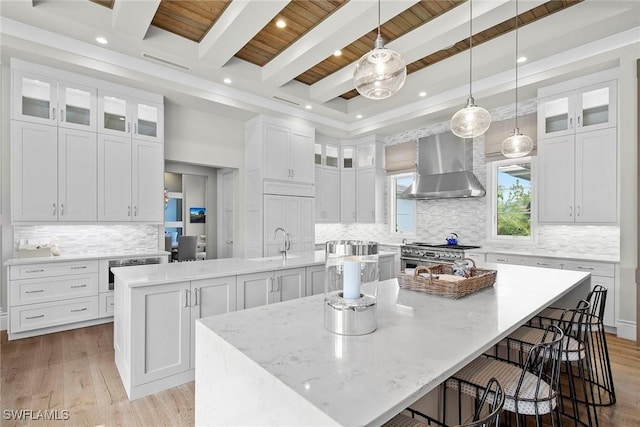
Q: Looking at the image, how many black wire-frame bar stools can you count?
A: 4